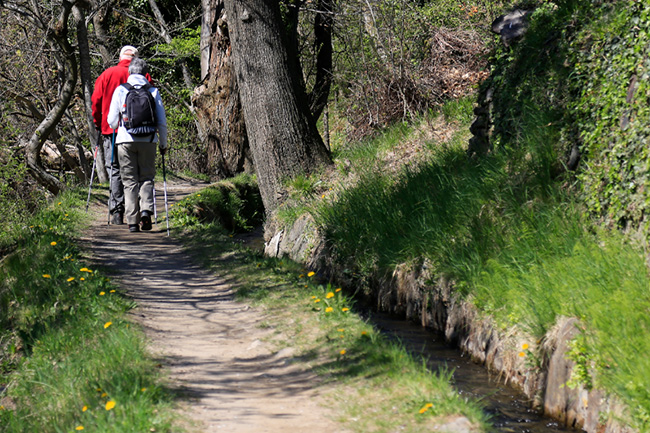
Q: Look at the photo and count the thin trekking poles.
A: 4